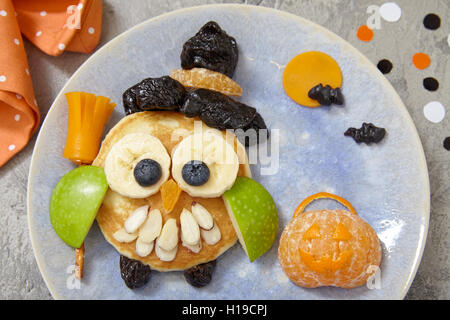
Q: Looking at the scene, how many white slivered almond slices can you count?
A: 10